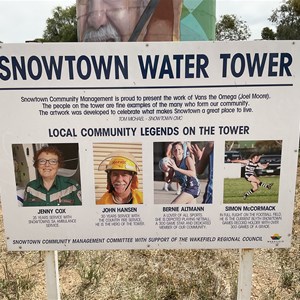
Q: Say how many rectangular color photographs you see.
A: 4